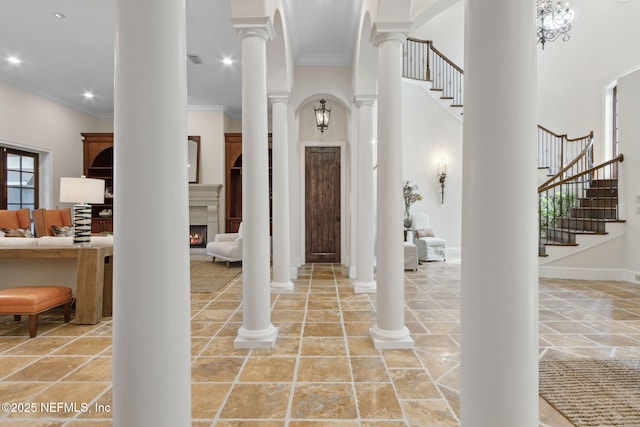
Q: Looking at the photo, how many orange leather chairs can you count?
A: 2